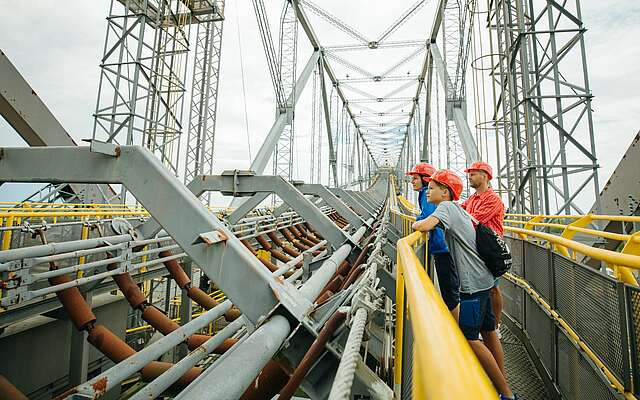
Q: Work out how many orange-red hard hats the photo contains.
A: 3